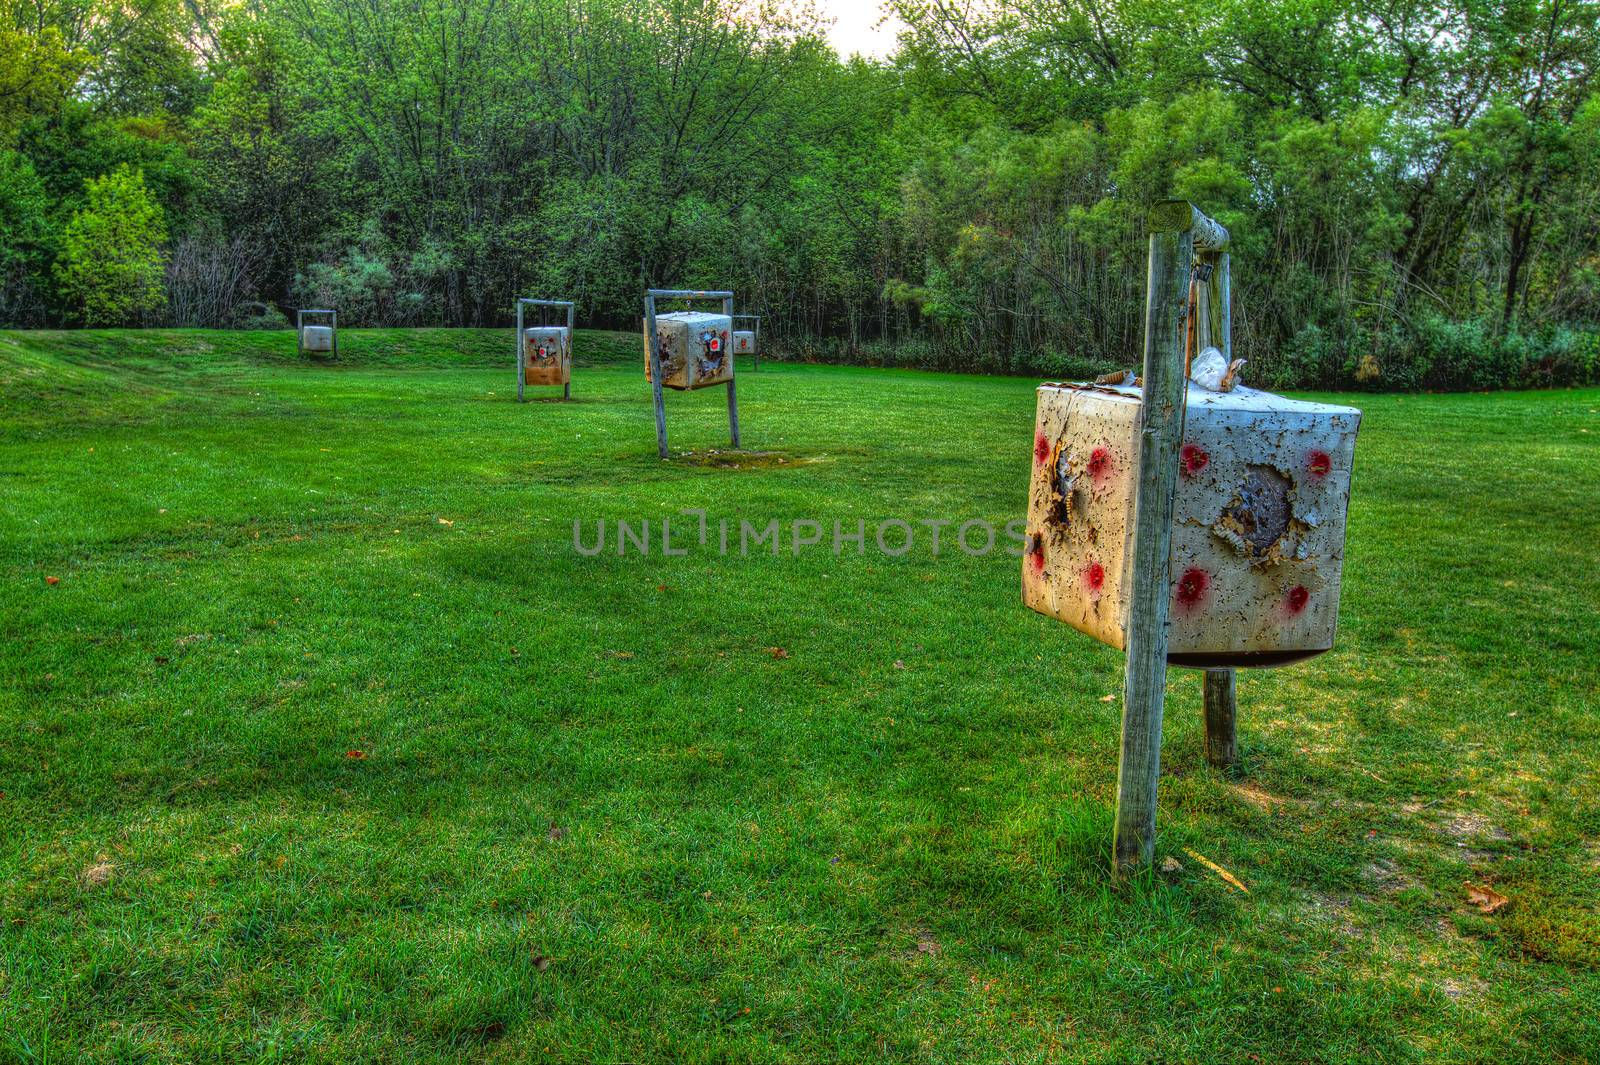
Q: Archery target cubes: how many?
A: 5